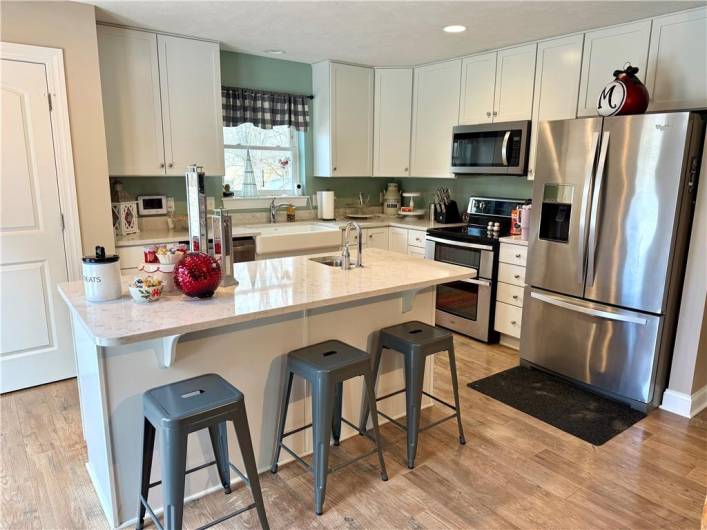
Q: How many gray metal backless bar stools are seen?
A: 3